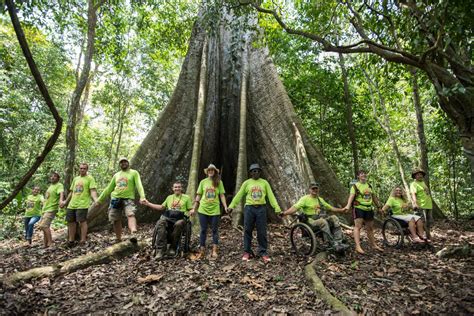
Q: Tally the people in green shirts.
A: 11